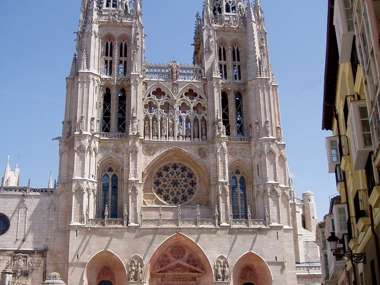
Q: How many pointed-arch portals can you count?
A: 3